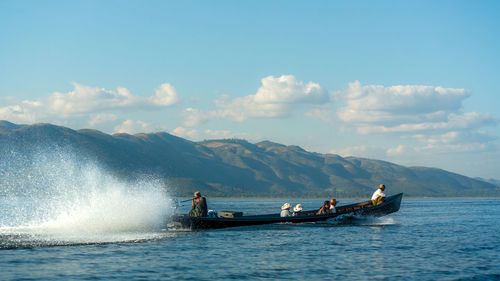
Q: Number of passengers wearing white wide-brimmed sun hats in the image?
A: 2